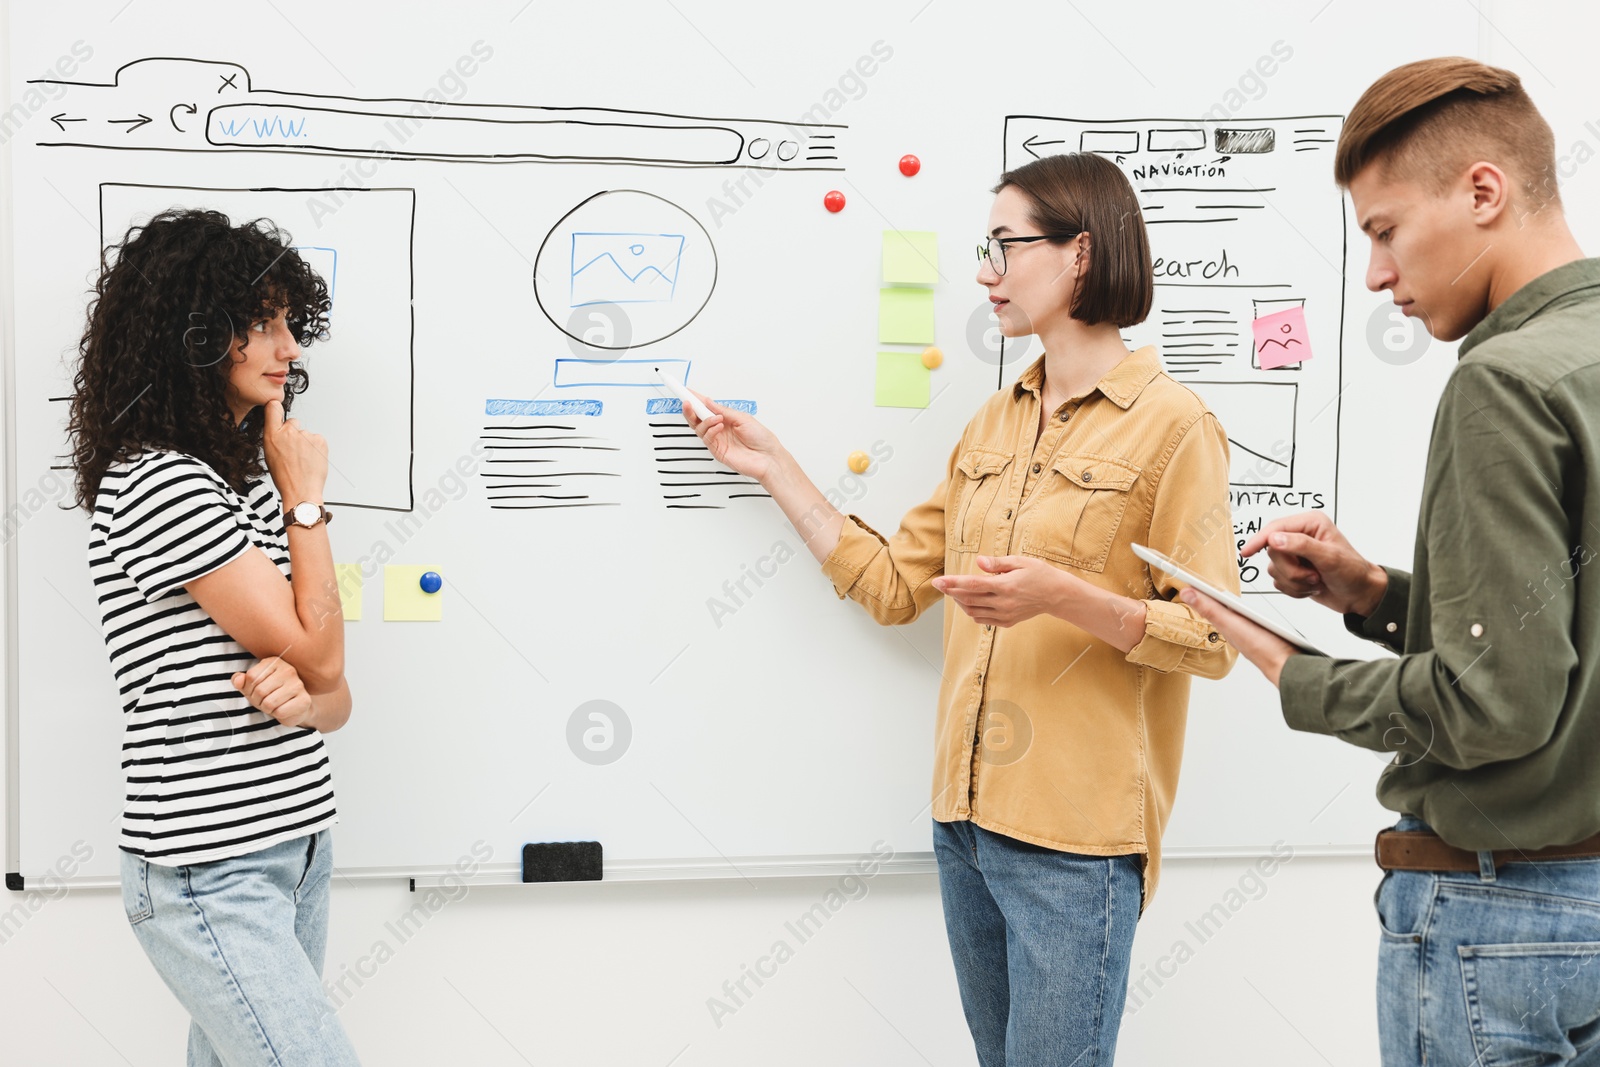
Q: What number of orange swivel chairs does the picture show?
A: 0